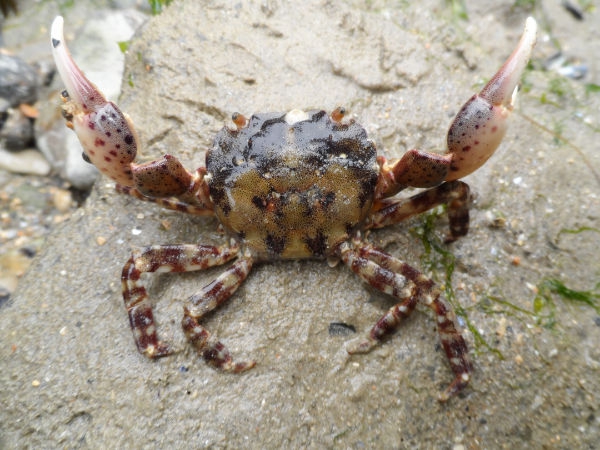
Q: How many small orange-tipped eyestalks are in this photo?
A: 2